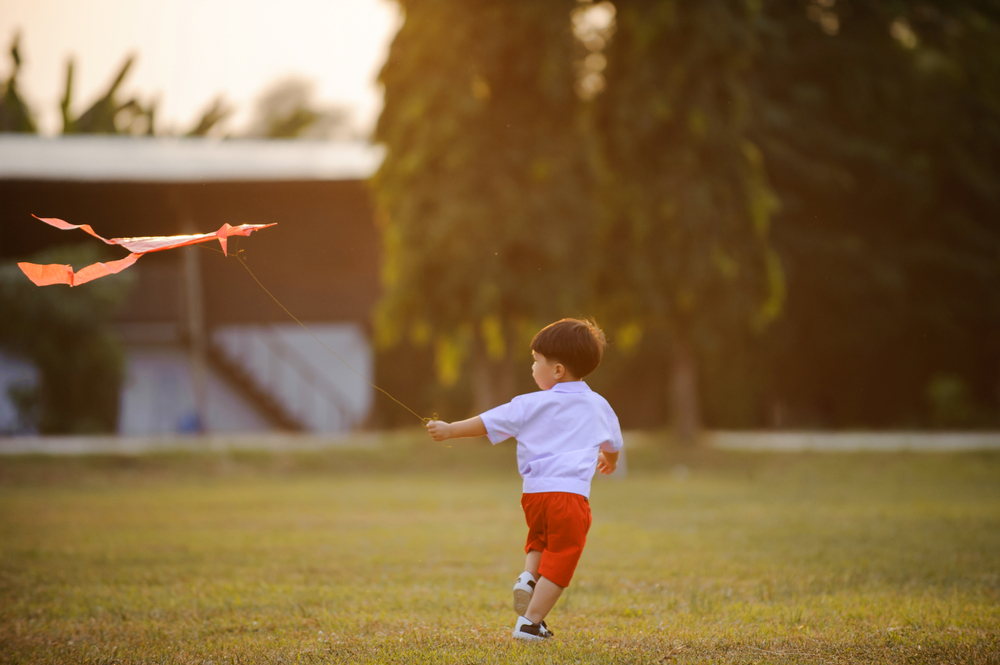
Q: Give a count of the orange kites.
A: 1